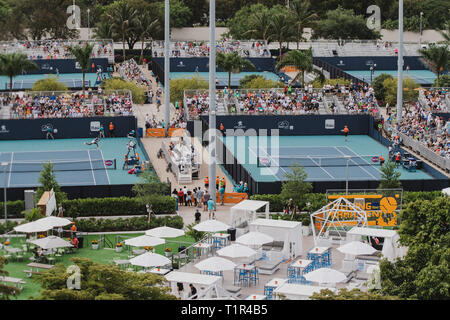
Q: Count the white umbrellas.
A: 12